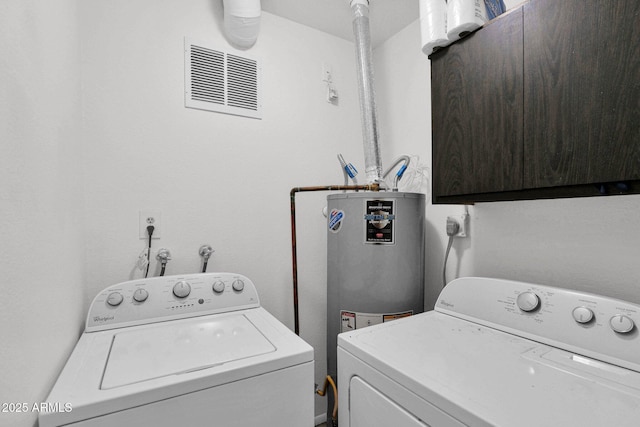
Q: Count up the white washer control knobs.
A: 5